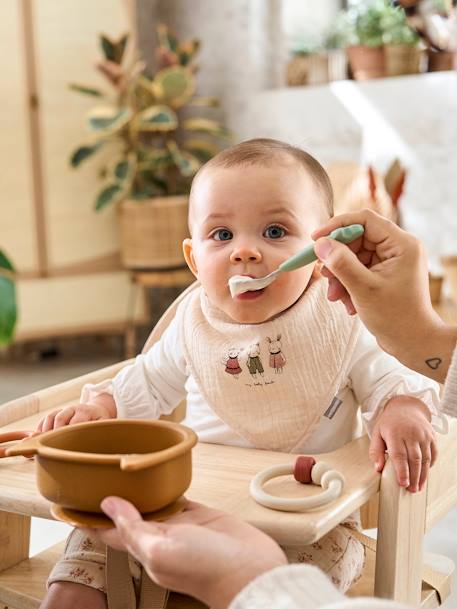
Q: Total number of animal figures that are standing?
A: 3